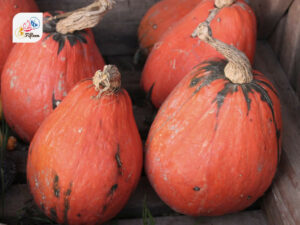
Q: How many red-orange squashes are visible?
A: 6